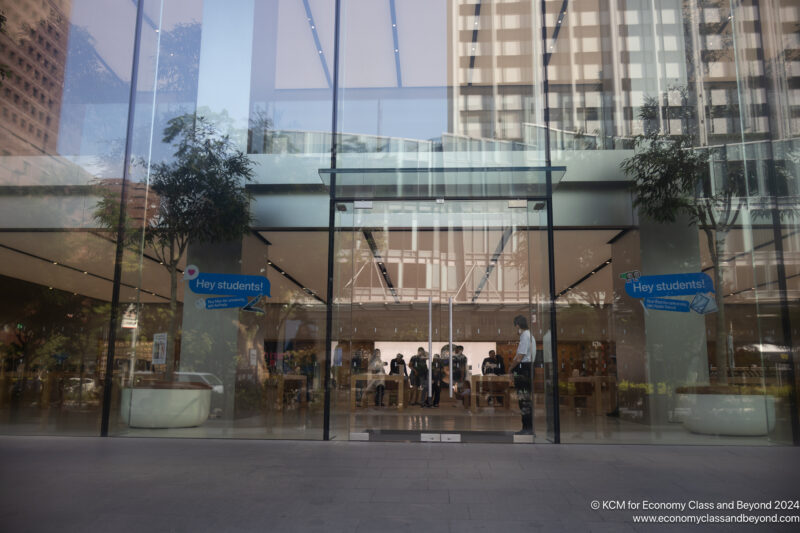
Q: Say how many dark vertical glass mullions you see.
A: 4